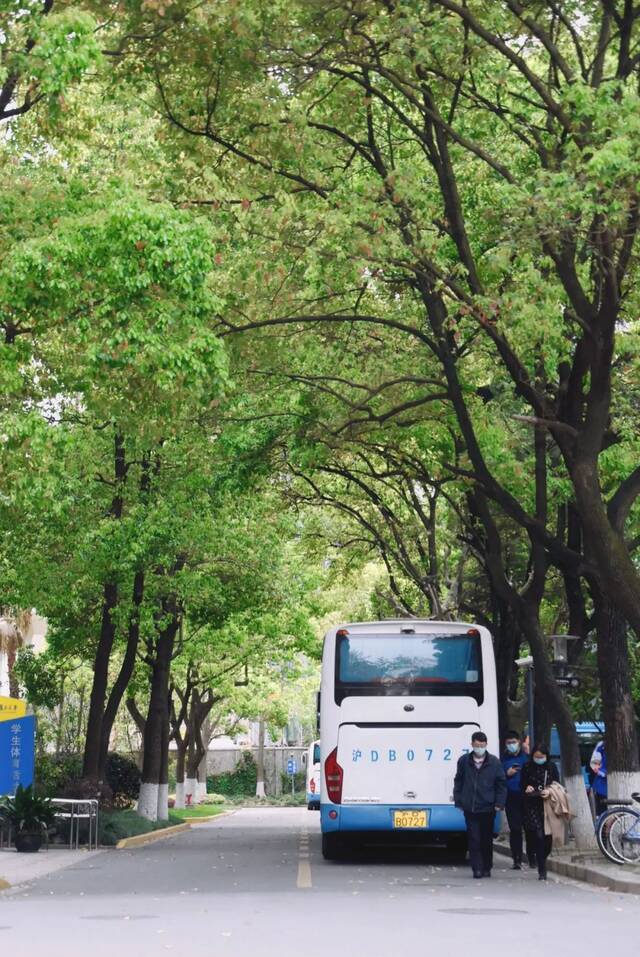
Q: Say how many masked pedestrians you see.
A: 3